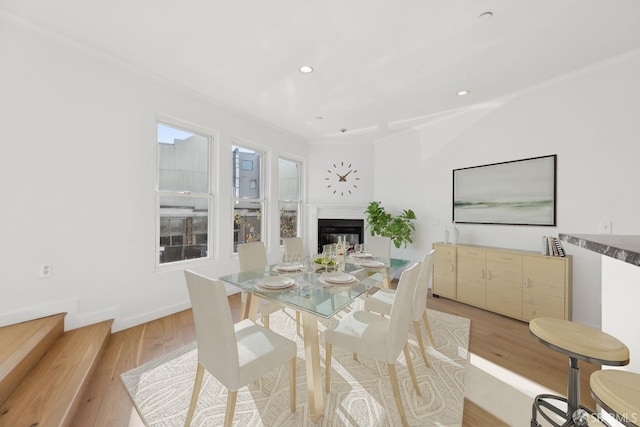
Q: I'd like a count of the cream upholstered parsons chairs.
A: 6